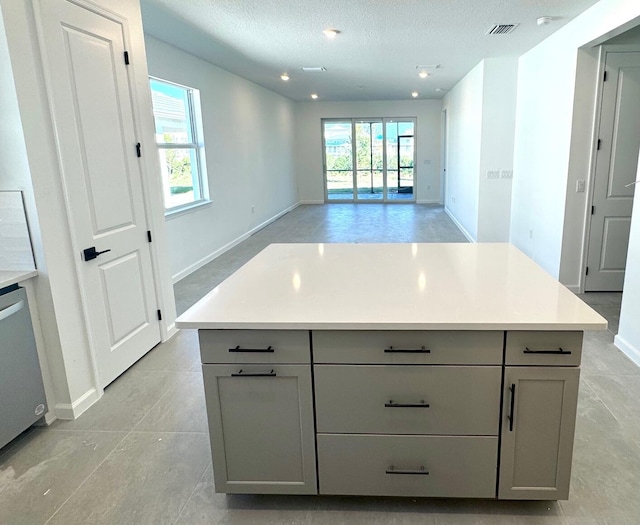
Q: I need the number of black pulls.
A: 7